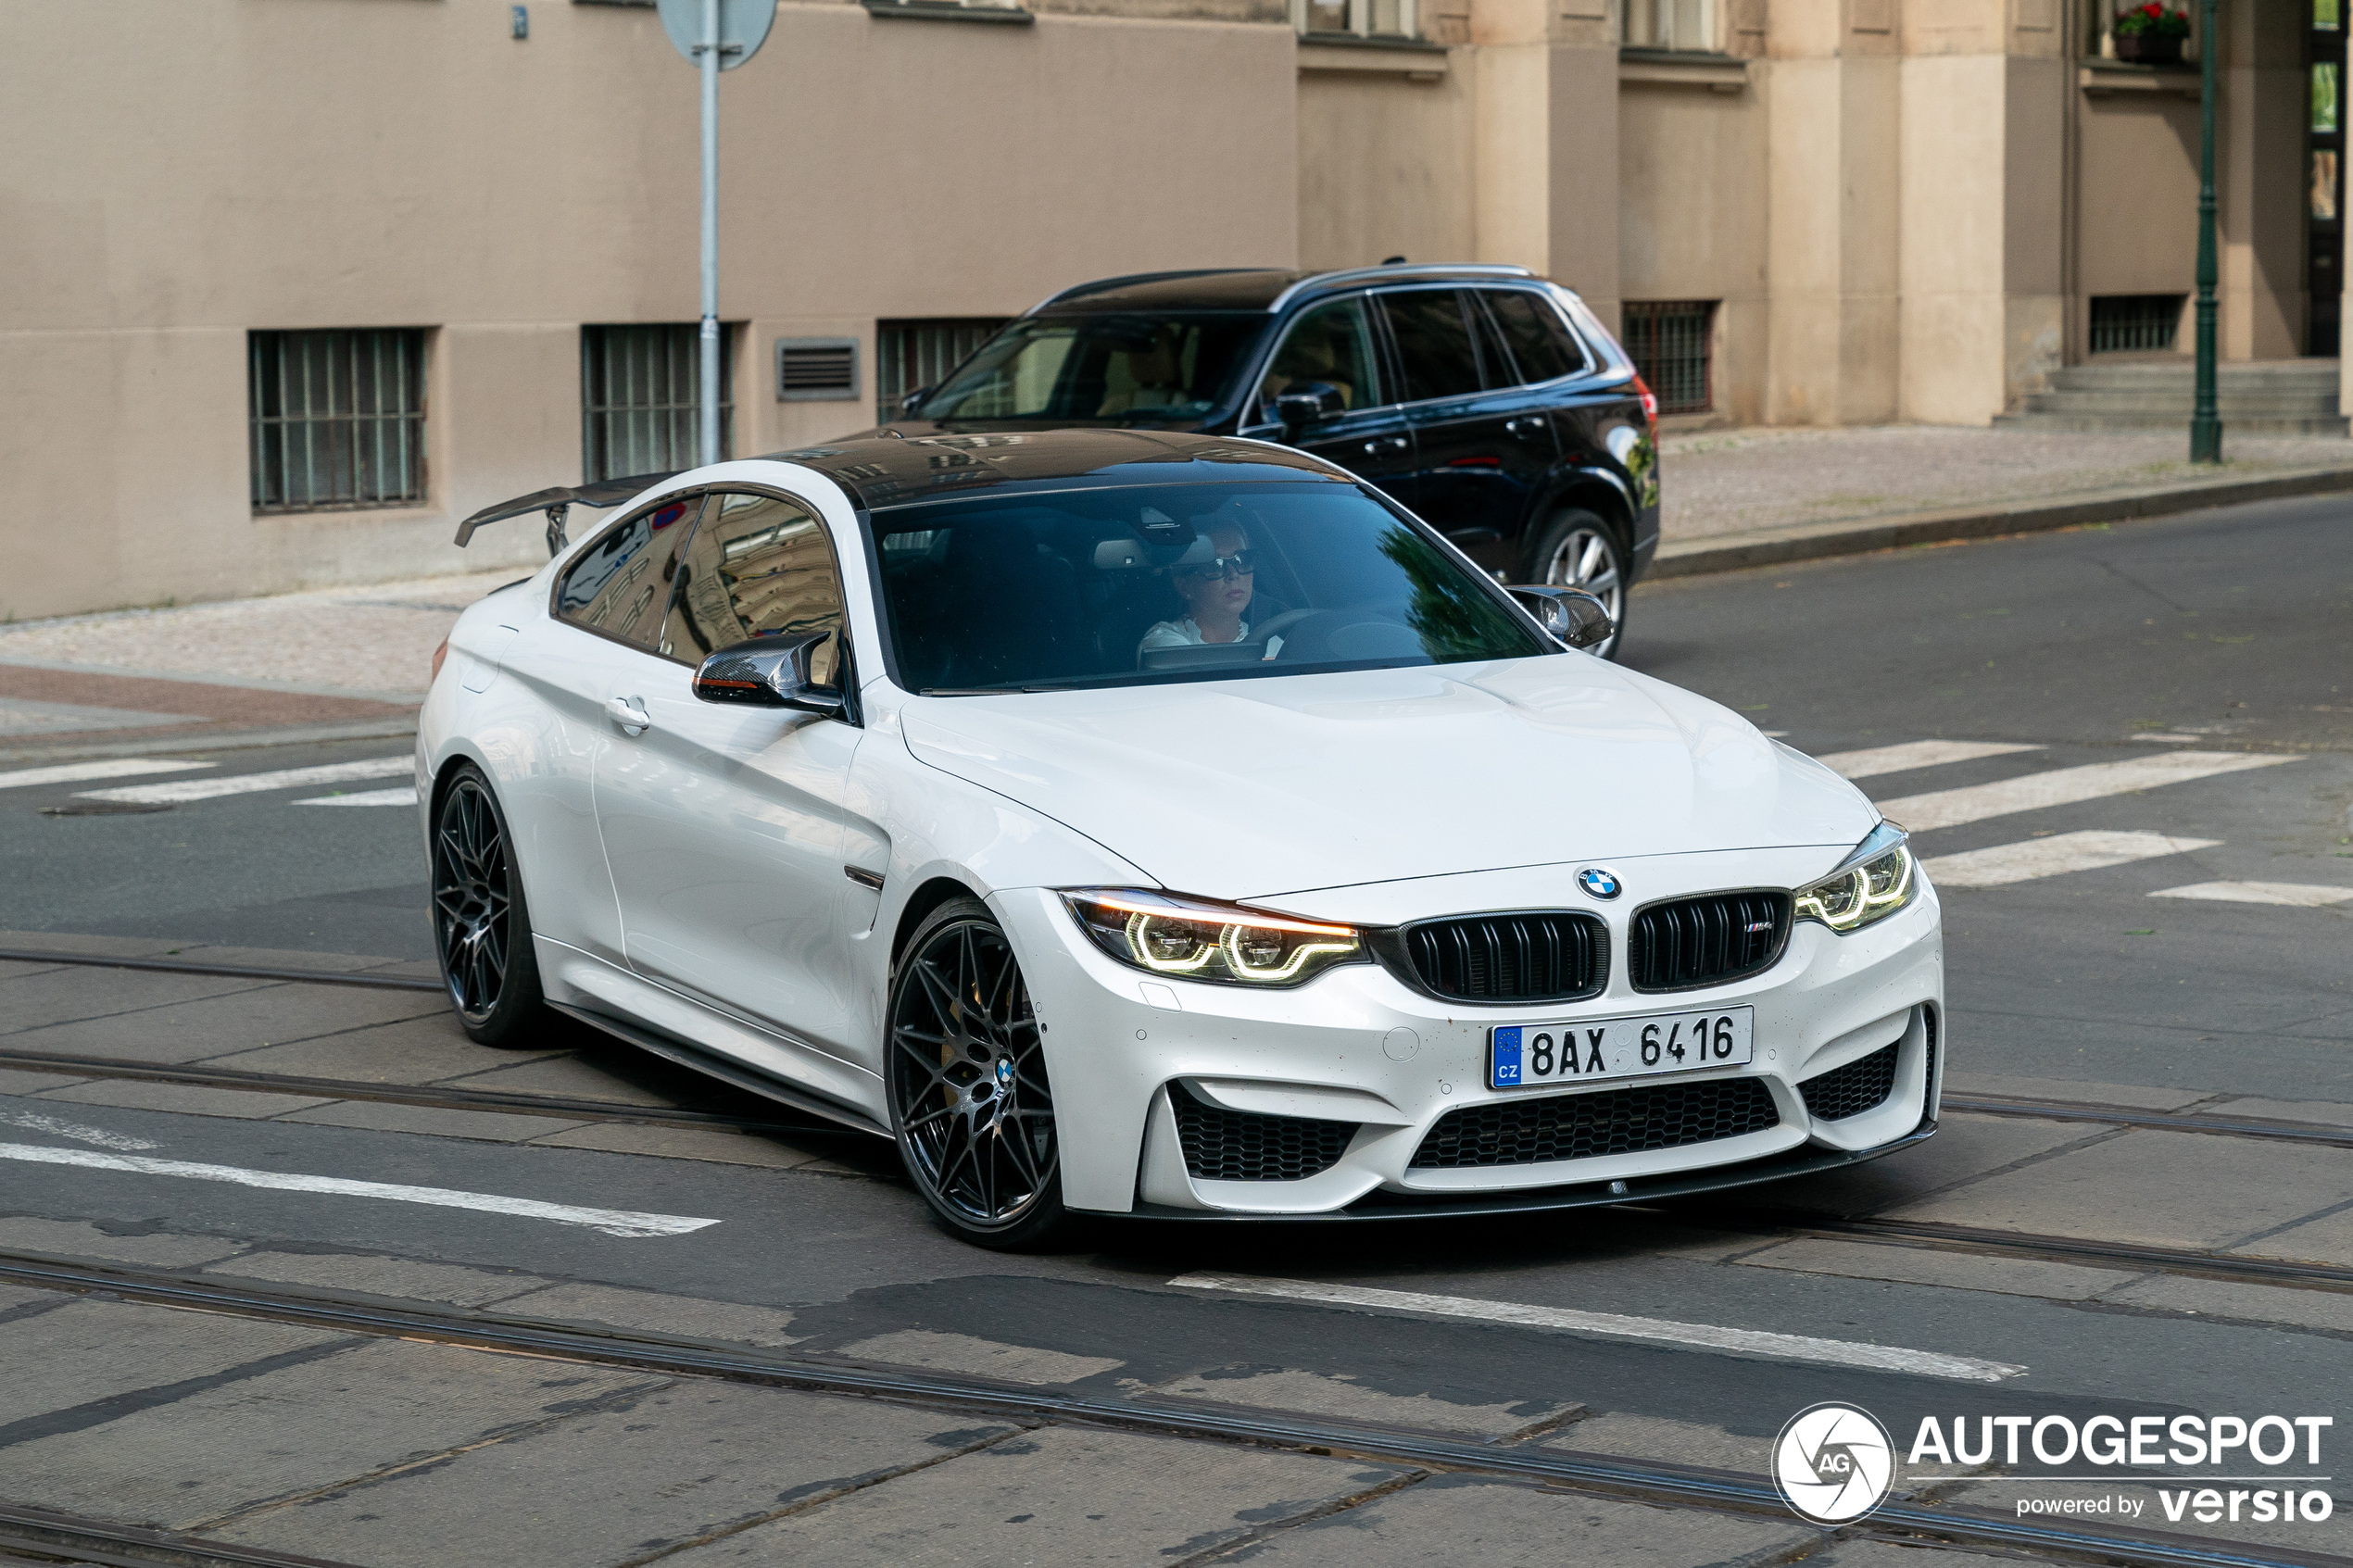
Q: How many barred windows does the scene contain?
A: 5